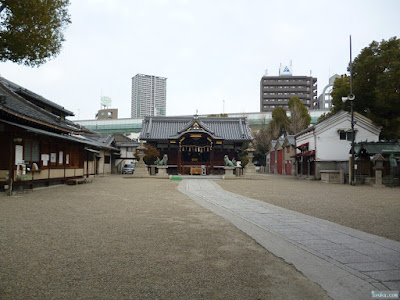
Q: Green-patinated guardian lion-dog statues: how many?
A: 2